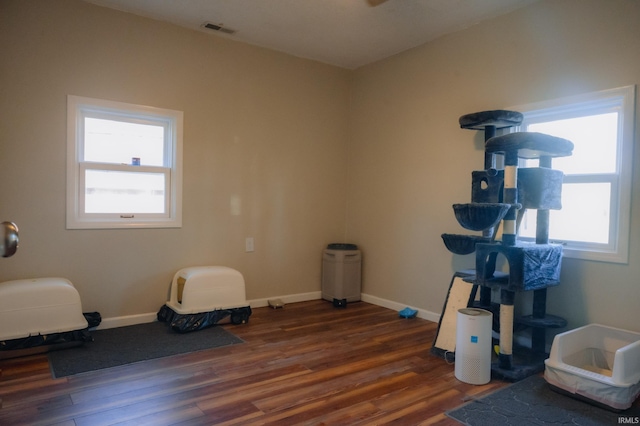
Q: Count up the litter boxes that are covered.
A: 2